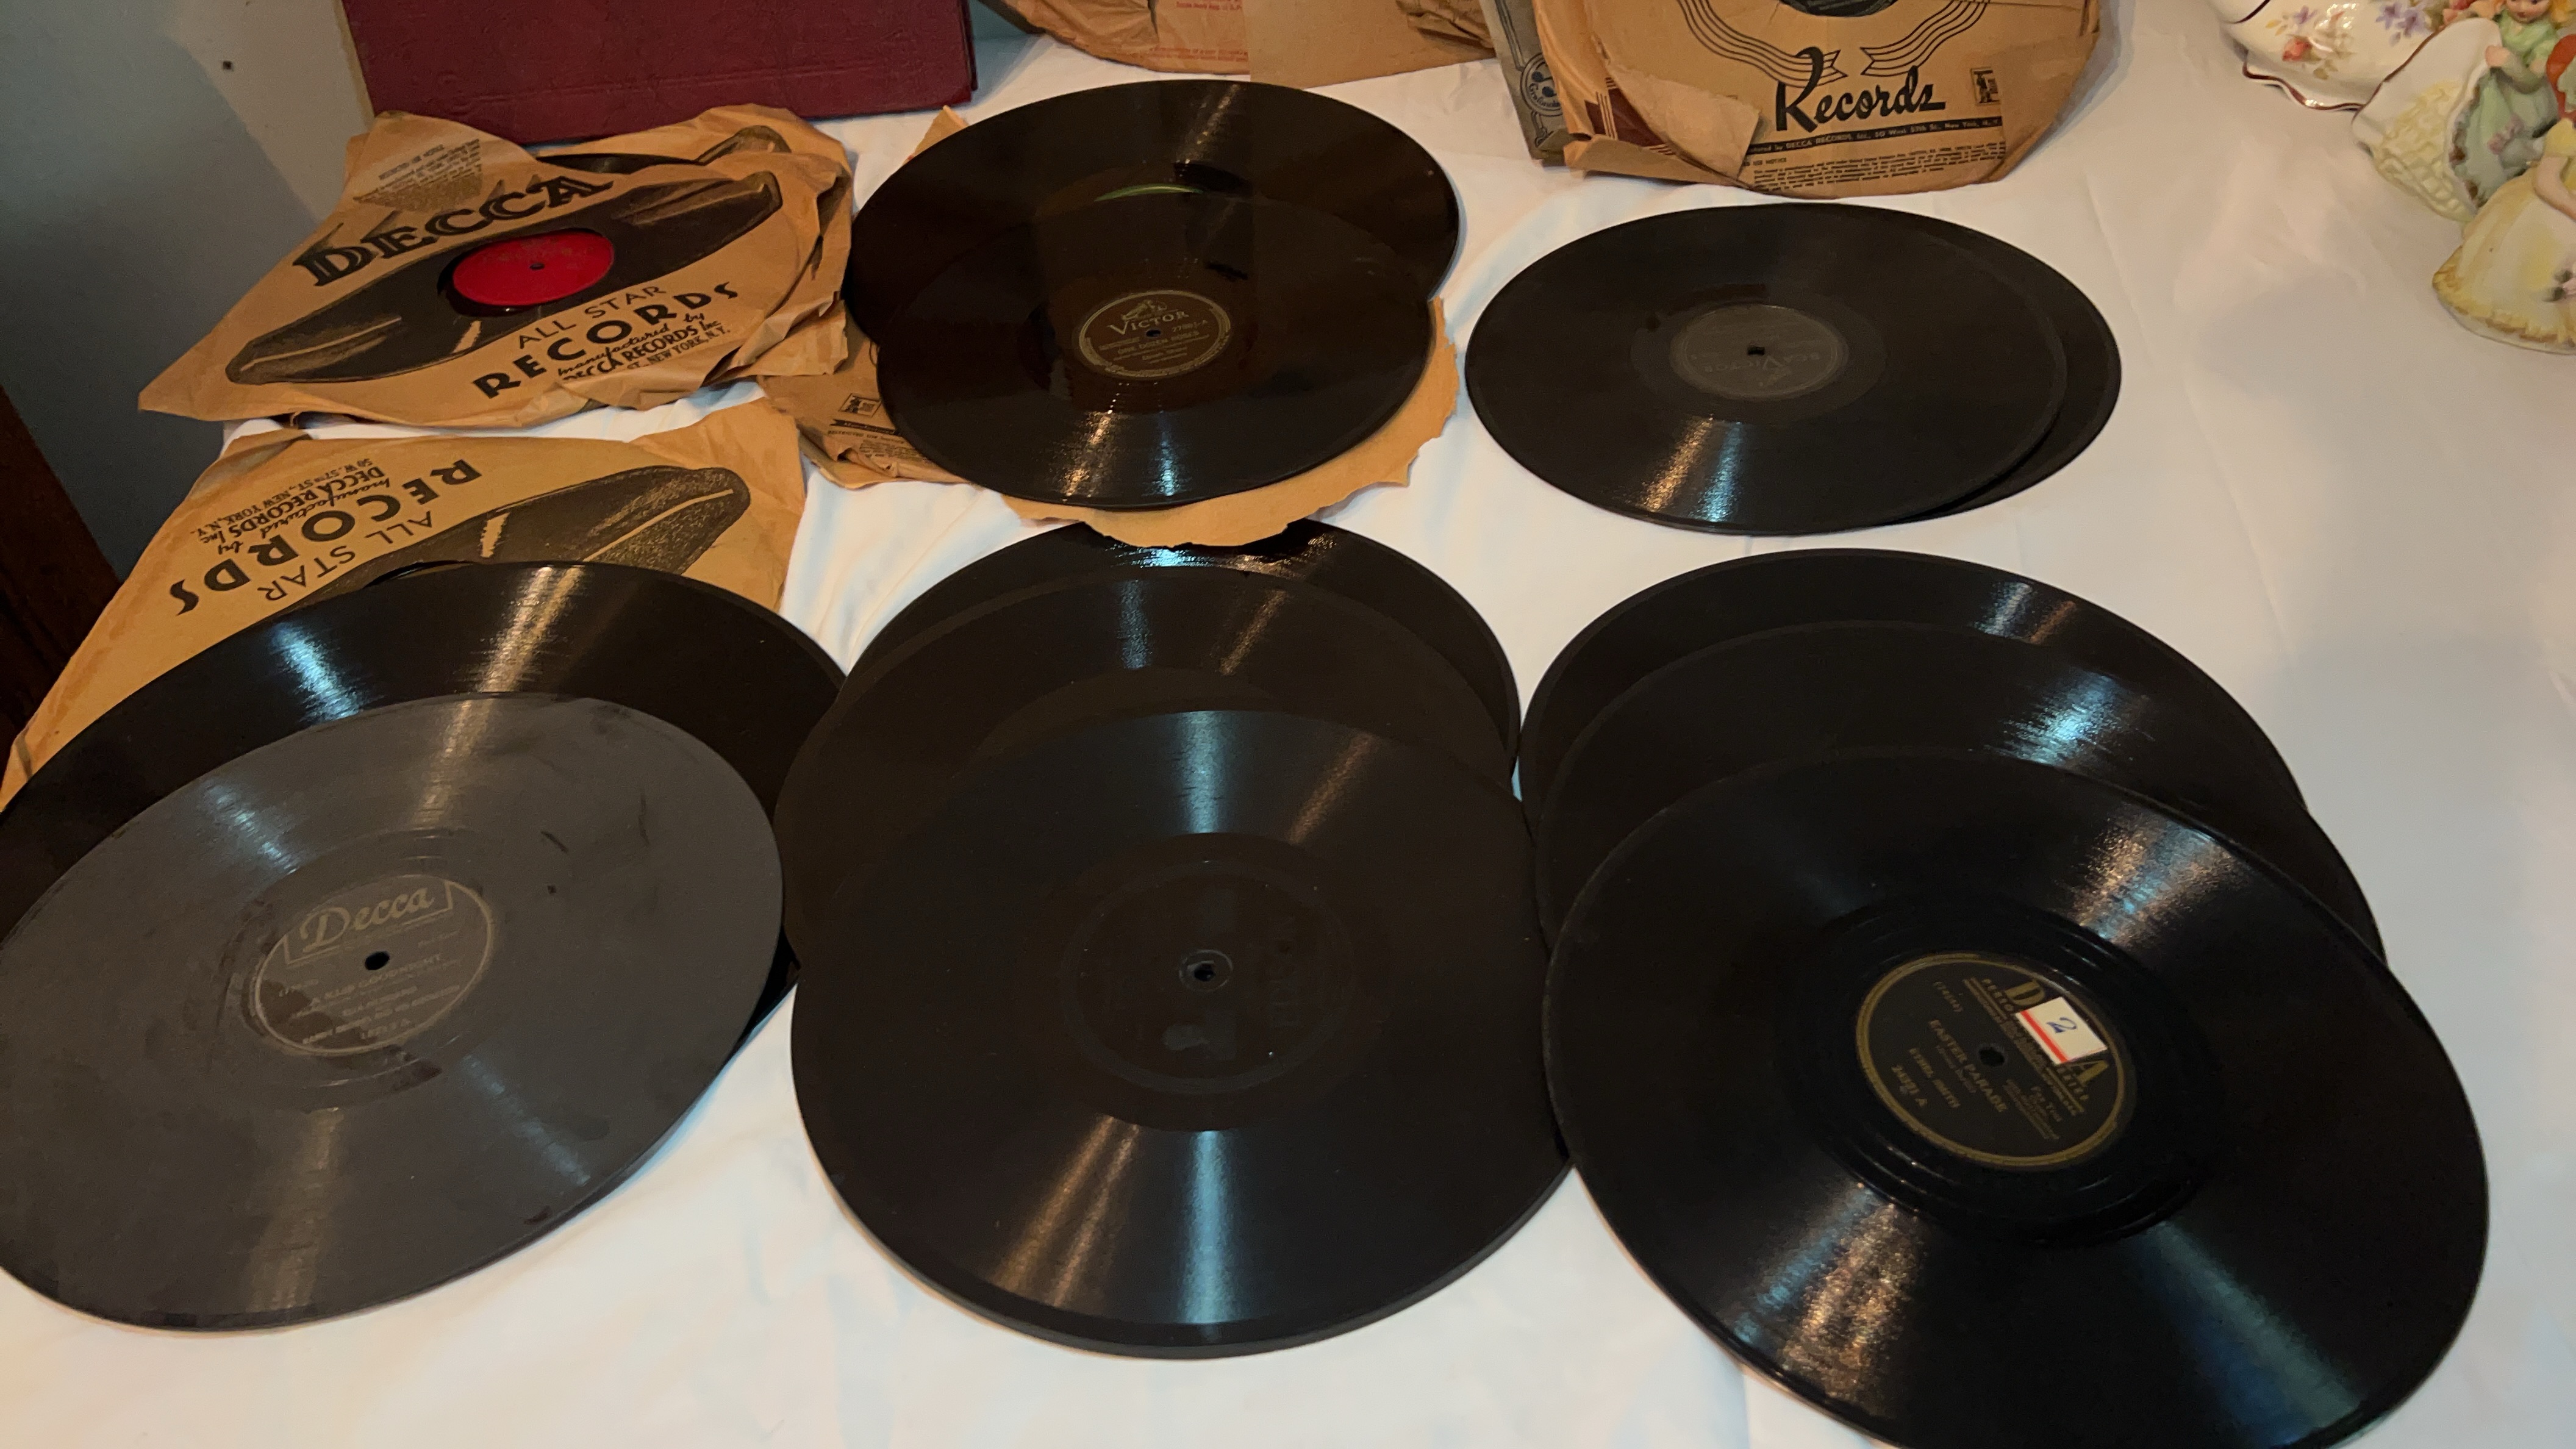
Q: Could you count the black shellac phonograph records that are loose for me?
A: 12